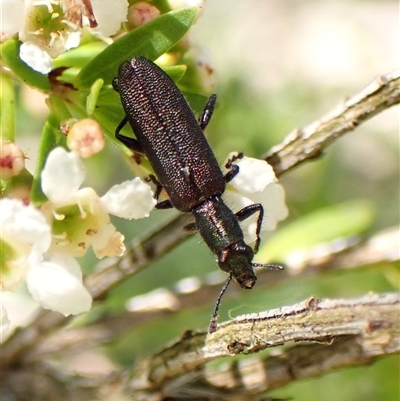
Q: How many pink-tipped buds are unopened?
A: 3